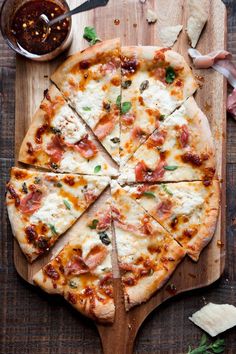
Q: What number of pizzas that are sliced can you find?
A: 1